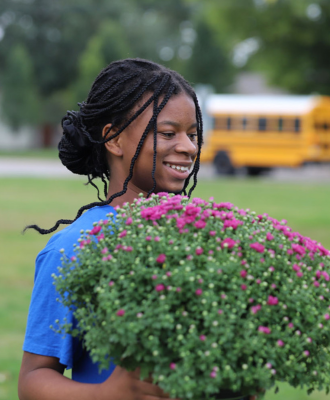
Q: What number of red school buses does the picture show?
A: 0